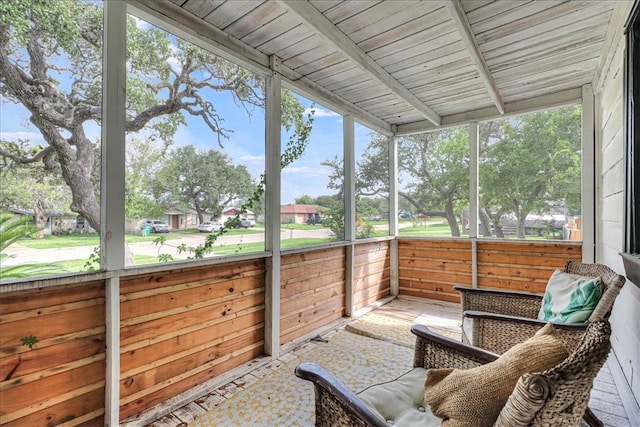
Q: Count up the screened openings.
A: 6